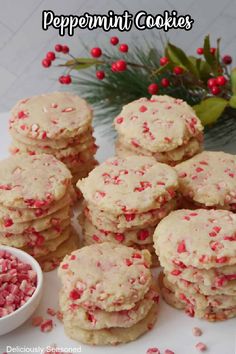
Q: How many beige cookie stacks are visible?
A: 7